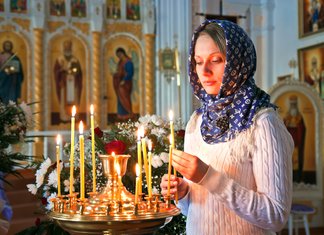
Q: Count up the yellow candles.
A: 11